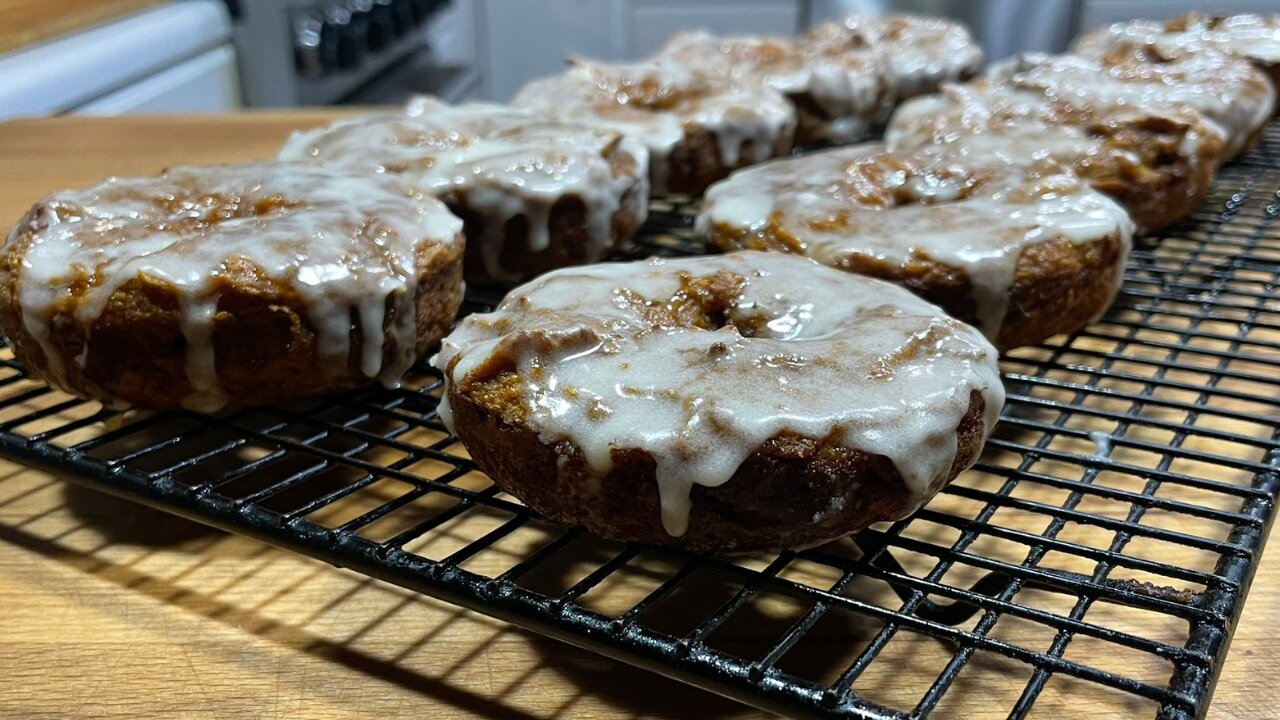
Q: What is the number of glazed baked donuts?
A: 10